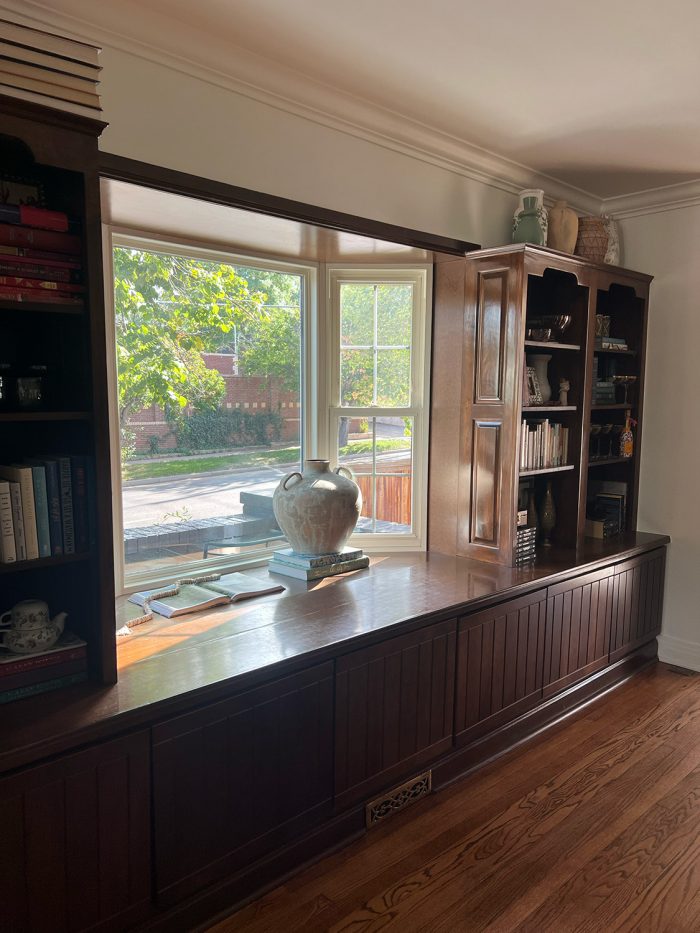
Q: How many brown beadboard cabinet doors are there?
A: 6